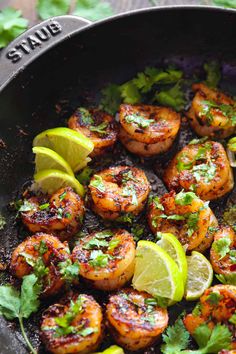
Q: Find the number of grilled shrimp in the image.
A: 13